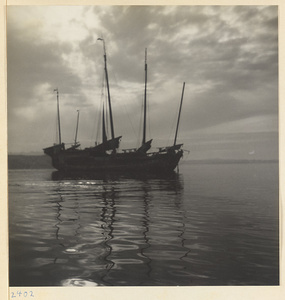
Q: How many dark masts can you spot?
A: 5